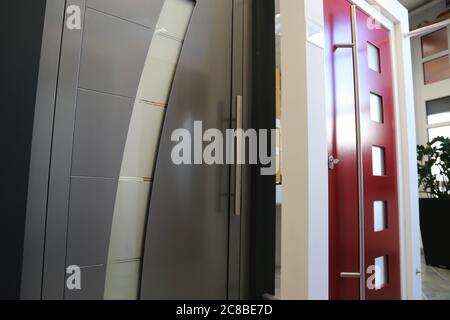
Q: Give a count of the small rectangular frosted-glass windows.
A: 5